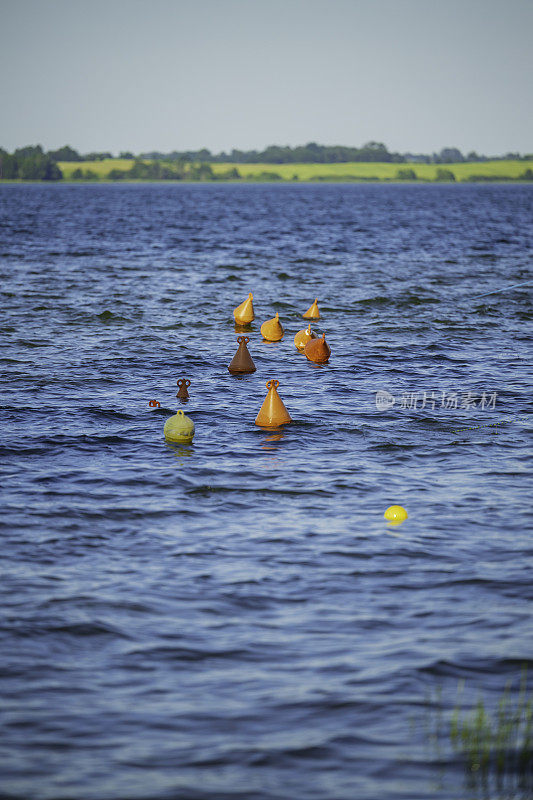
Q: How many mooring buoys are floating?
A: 11